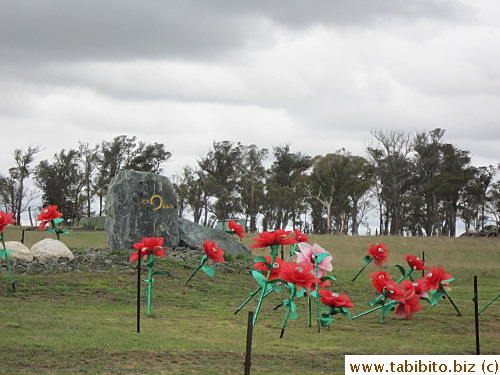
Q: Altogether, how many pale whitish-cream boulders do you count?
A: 2